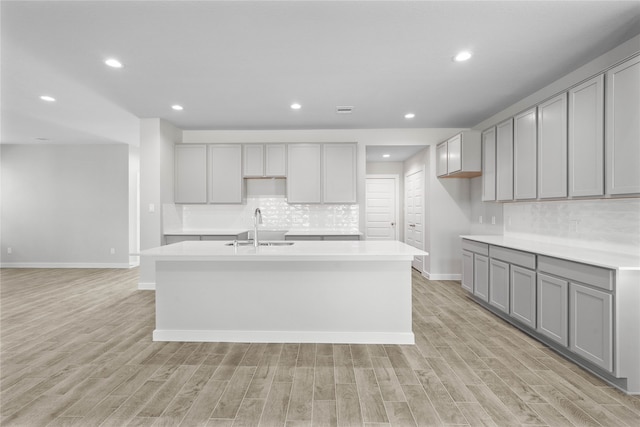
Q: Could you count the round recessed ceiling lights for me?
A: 7